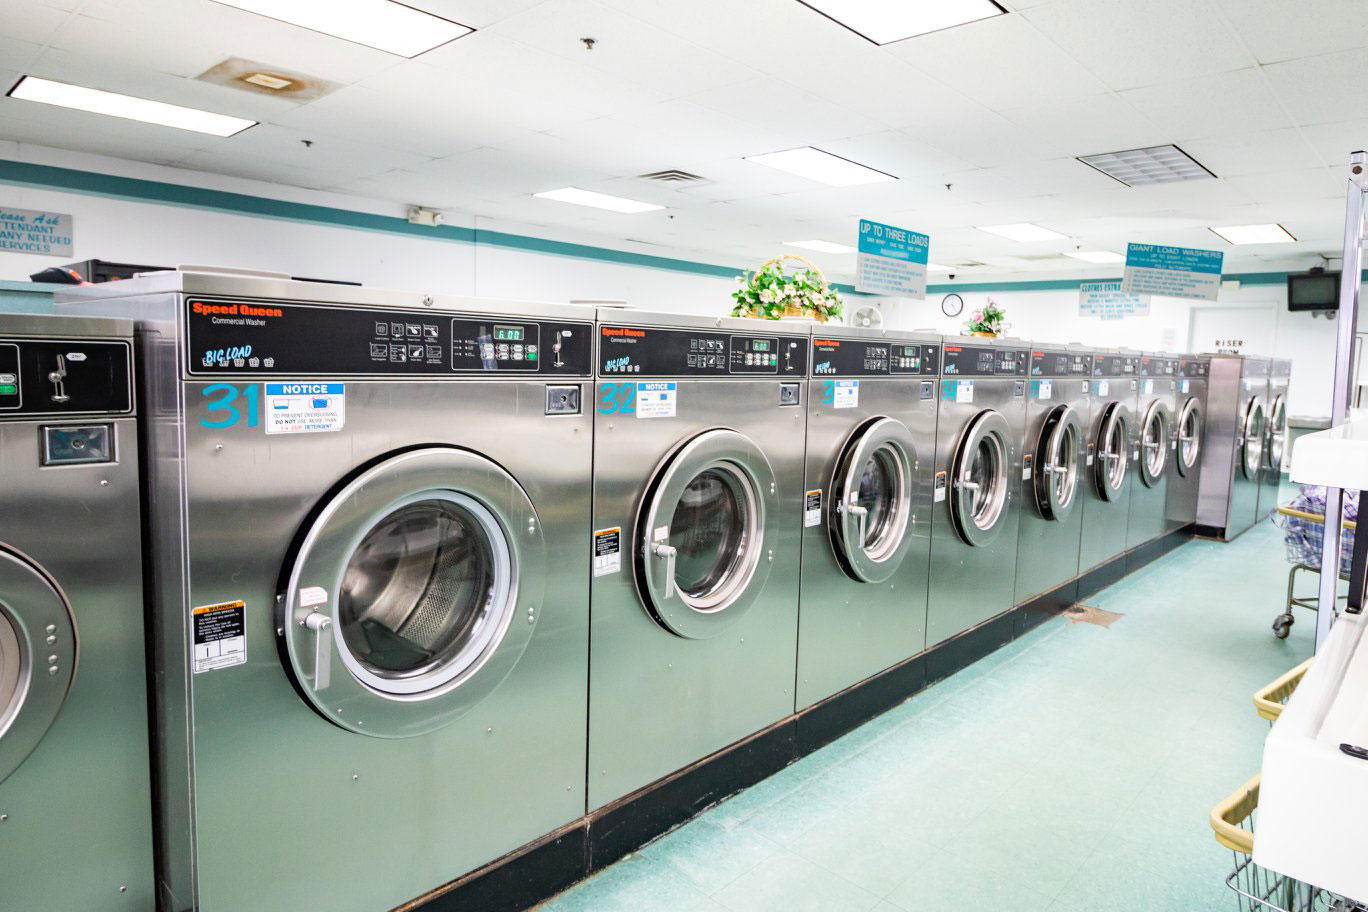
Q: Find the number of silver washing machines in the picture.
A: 11